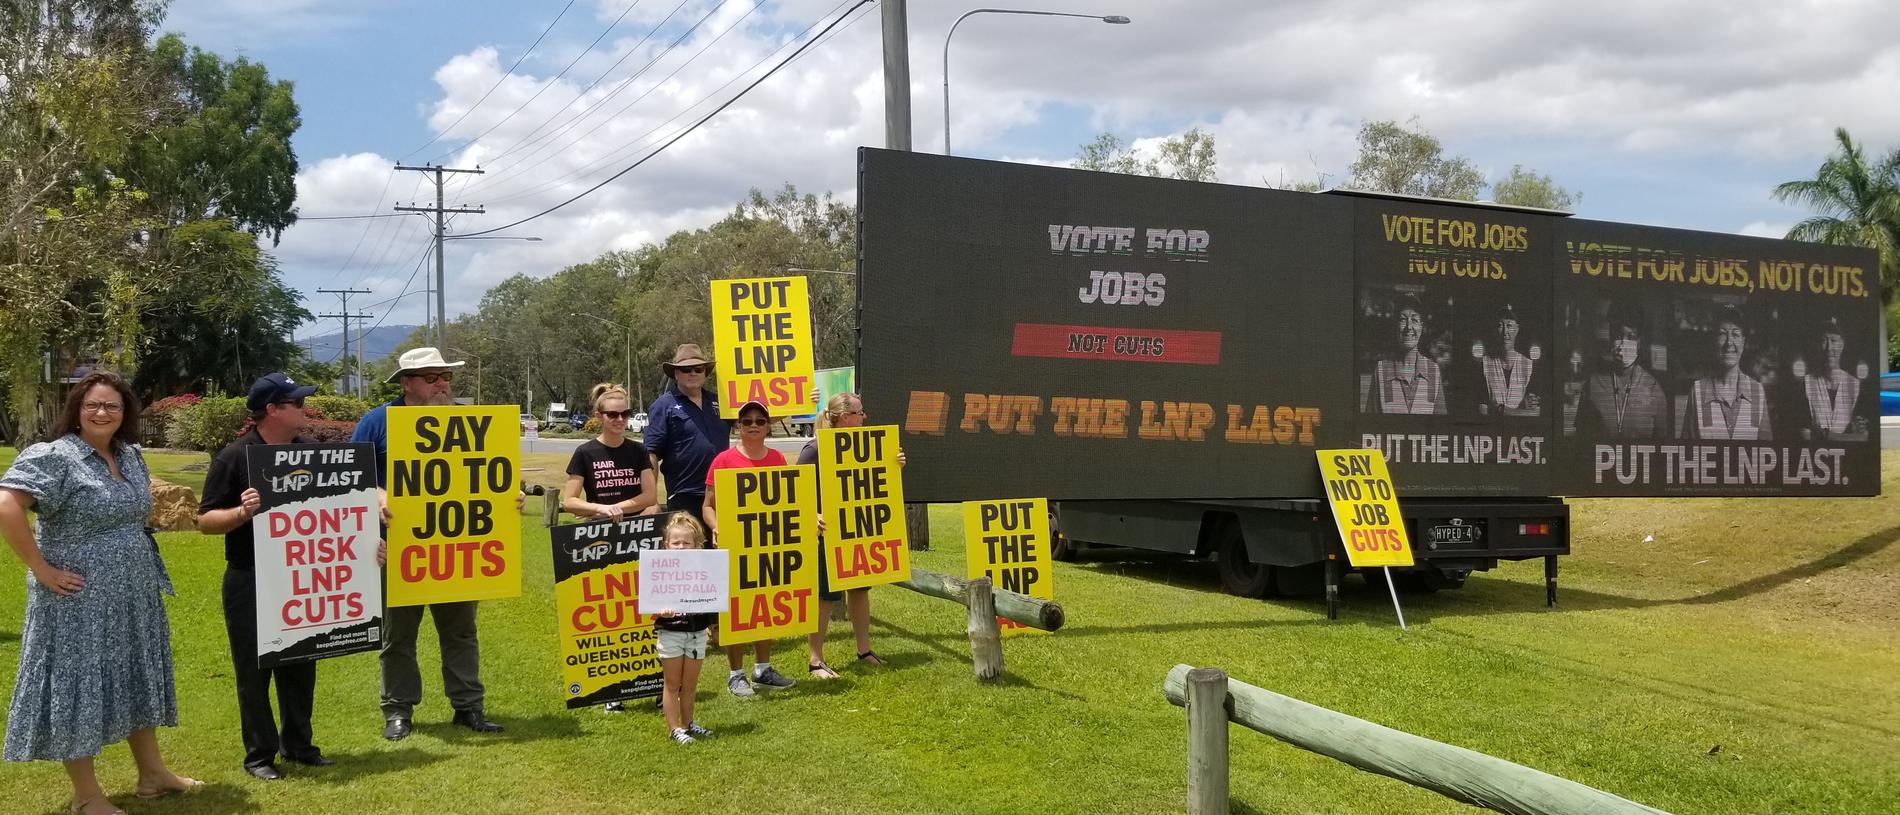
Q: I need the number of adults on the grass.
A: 7